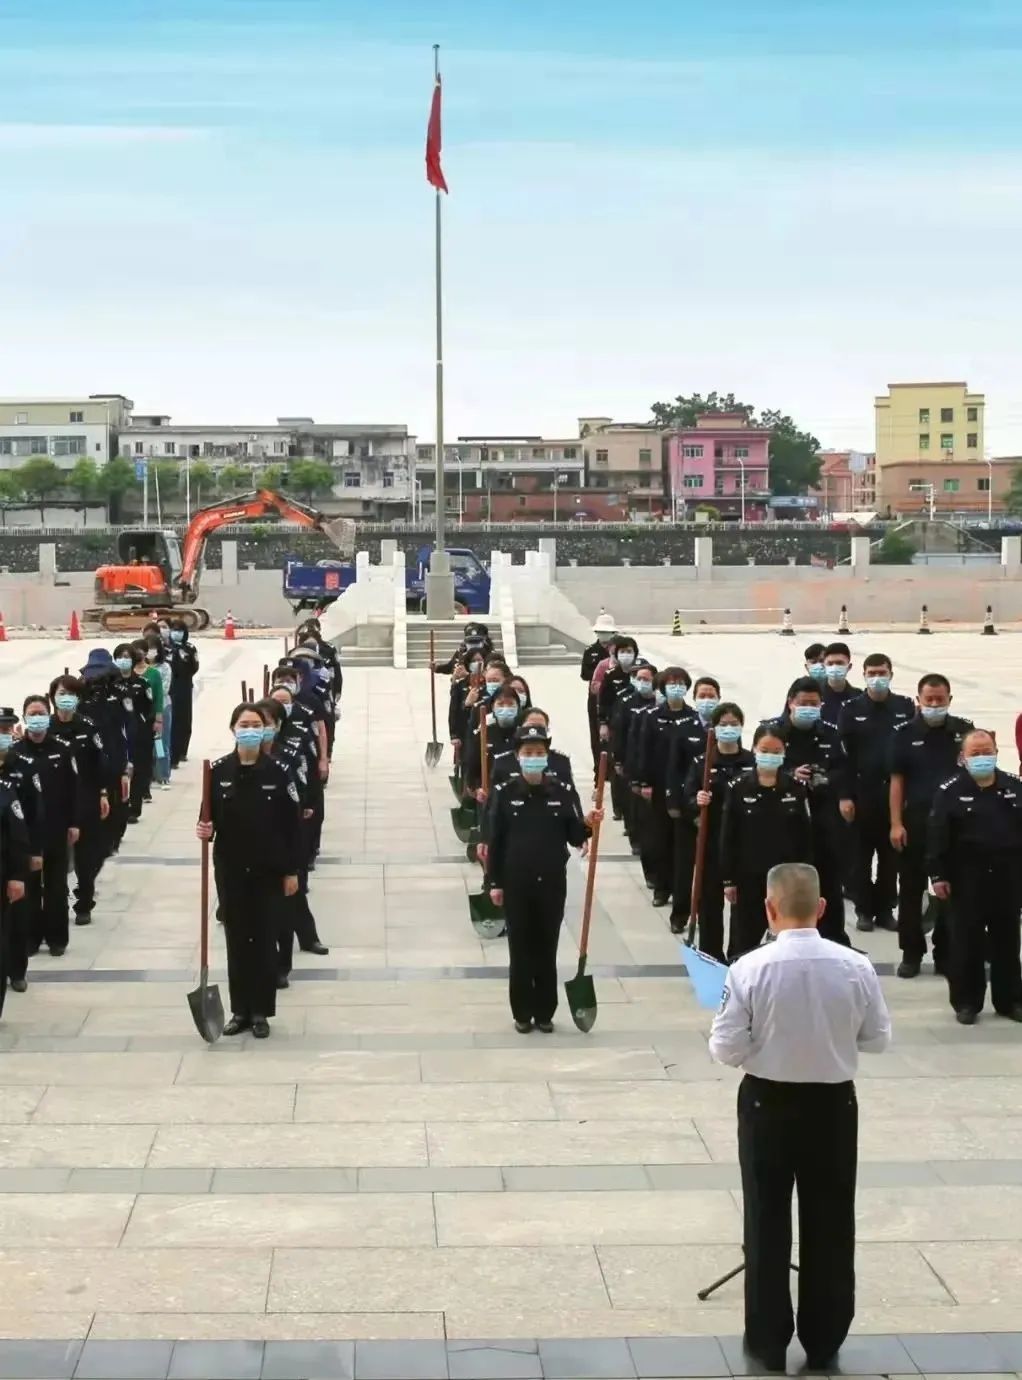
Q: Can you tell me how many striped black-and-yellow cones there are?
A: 1